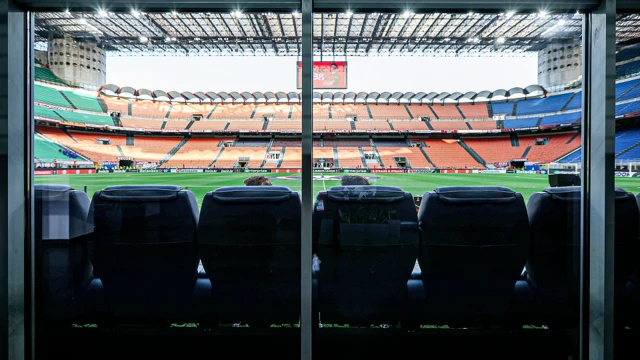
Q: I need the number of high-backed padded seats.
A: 6